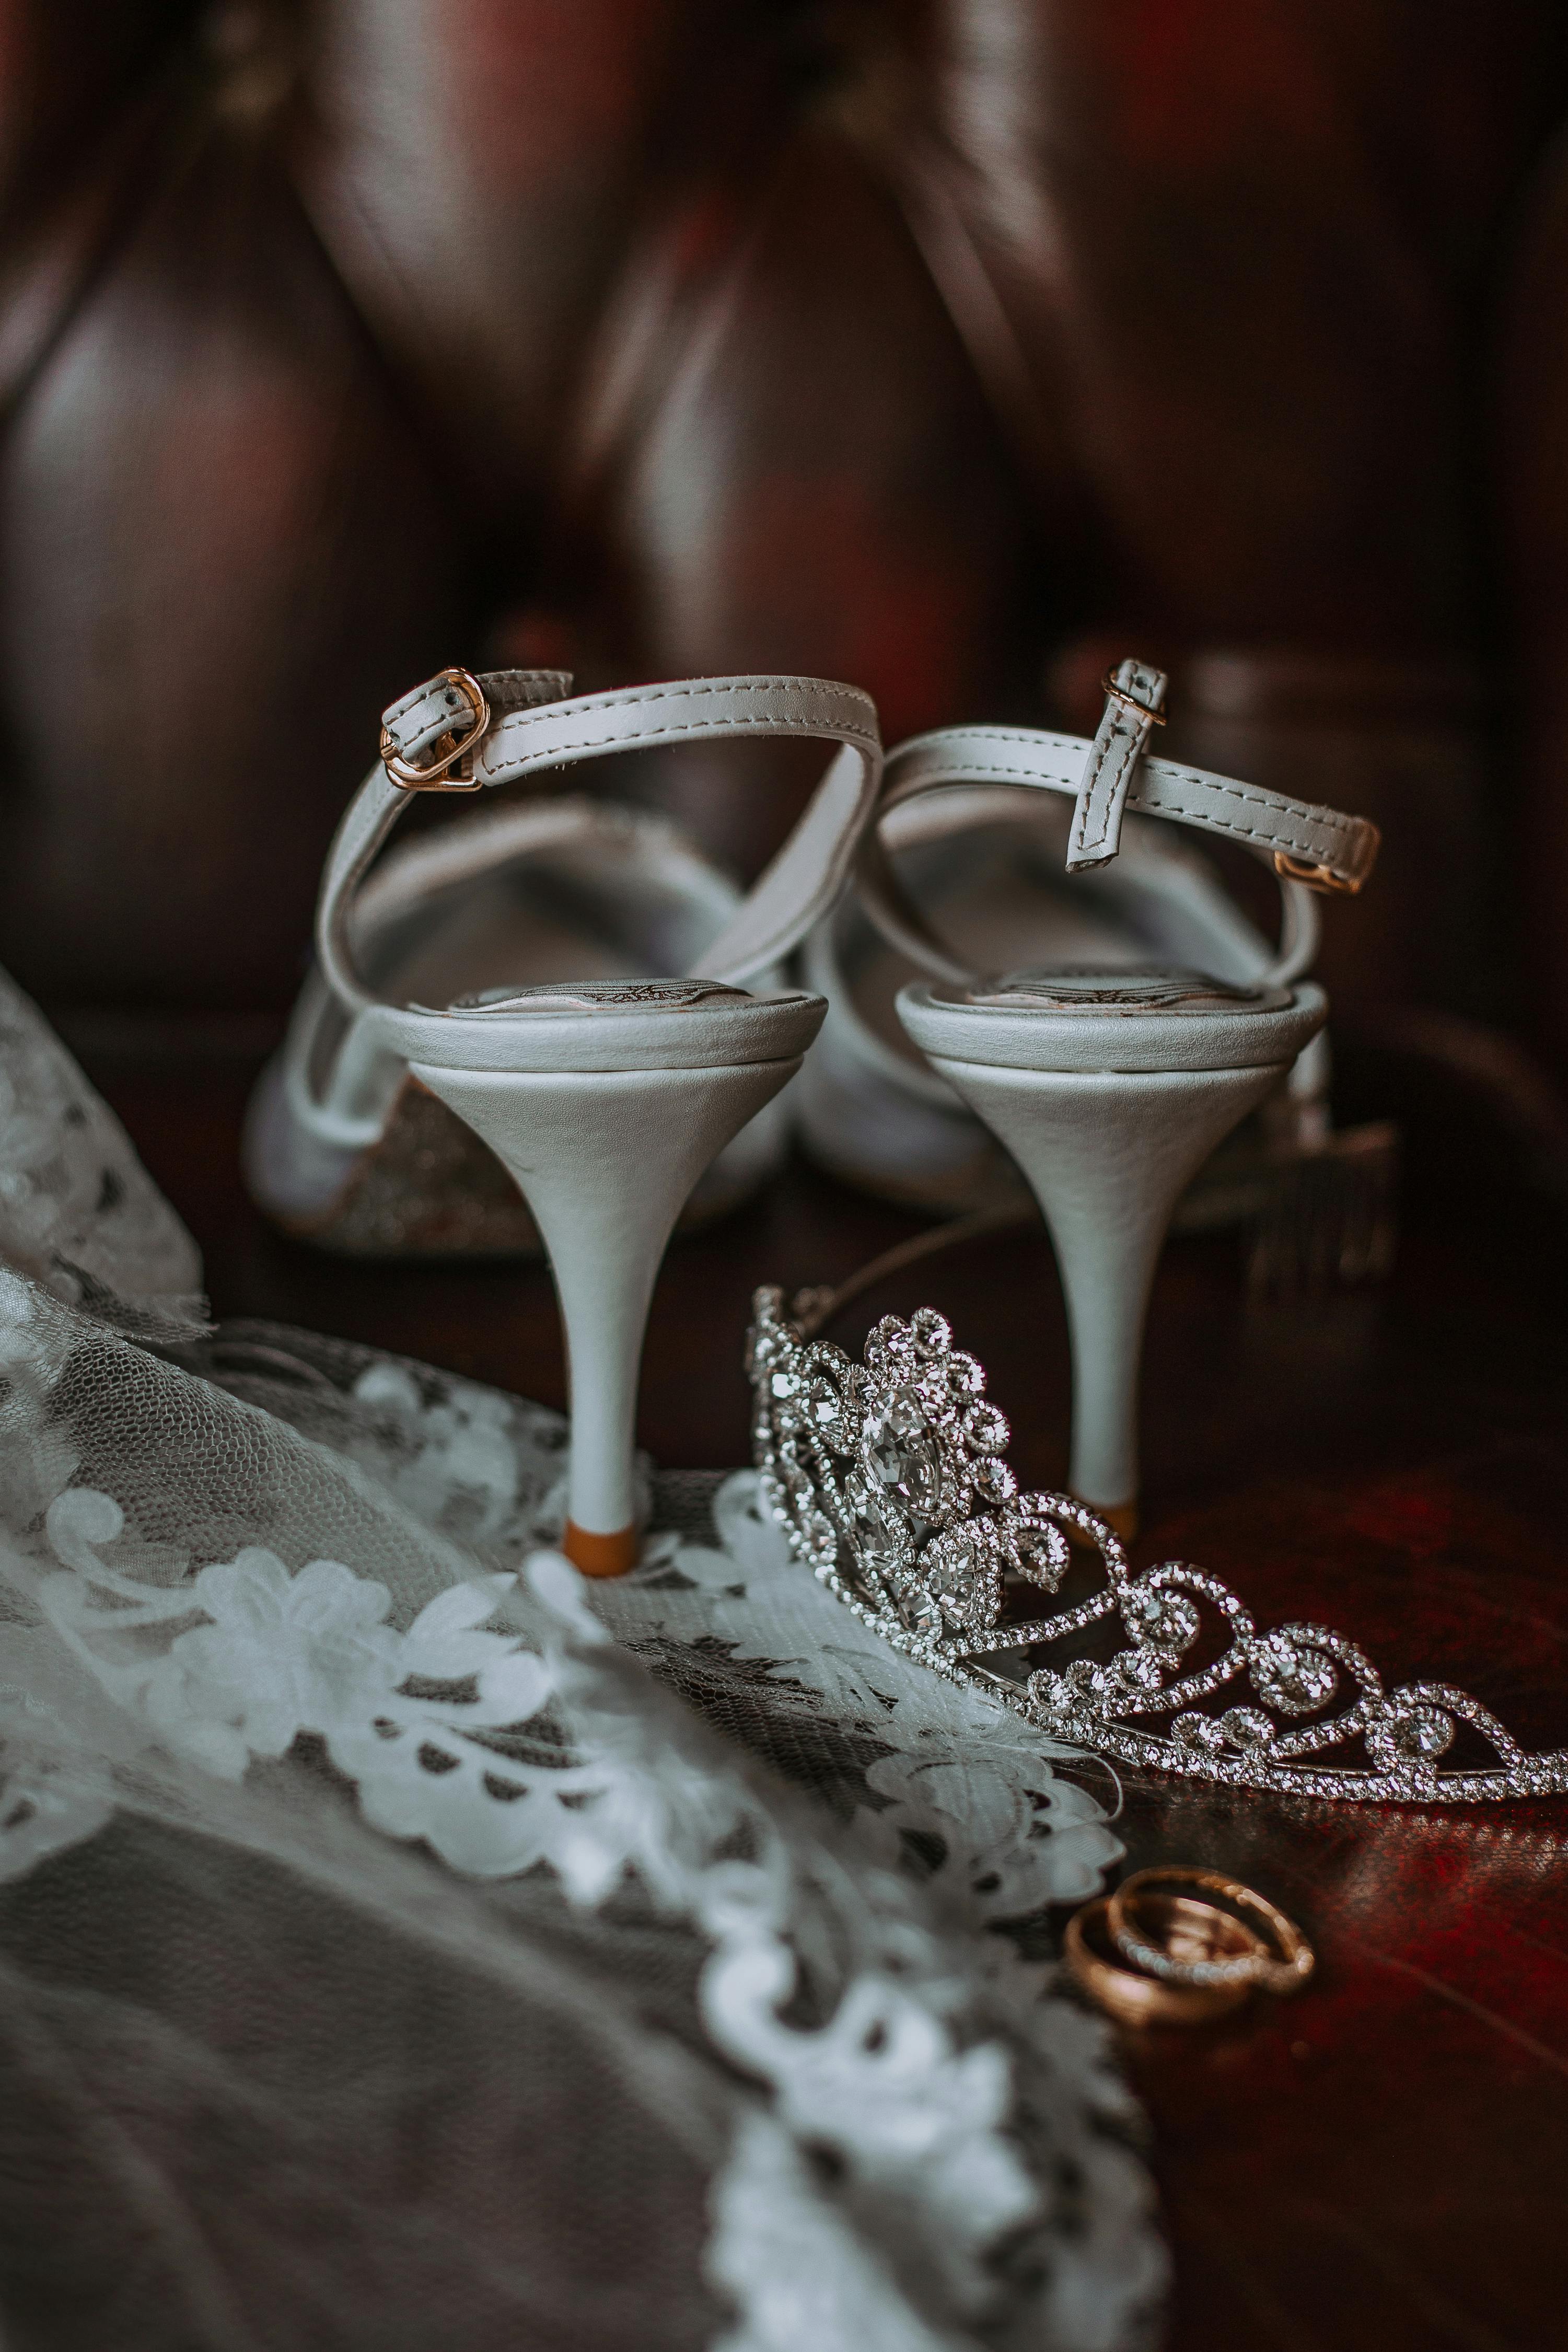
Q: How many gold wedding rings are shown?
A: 2